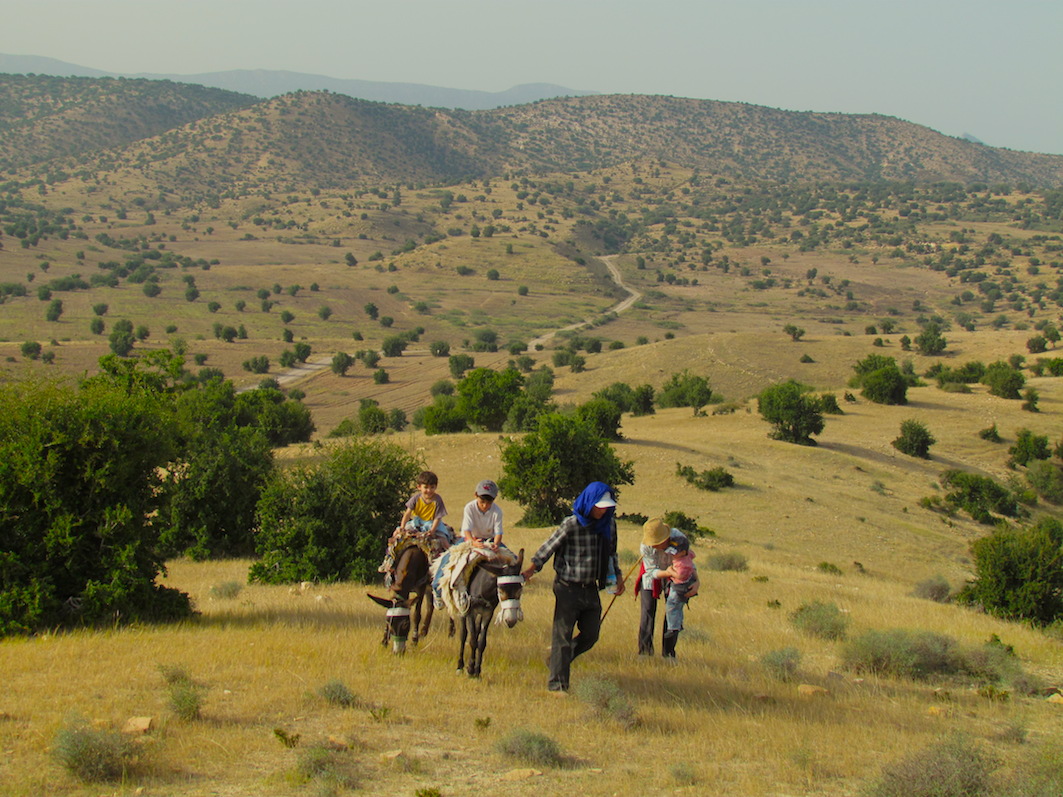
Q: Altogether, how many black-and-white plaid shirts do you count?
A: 1